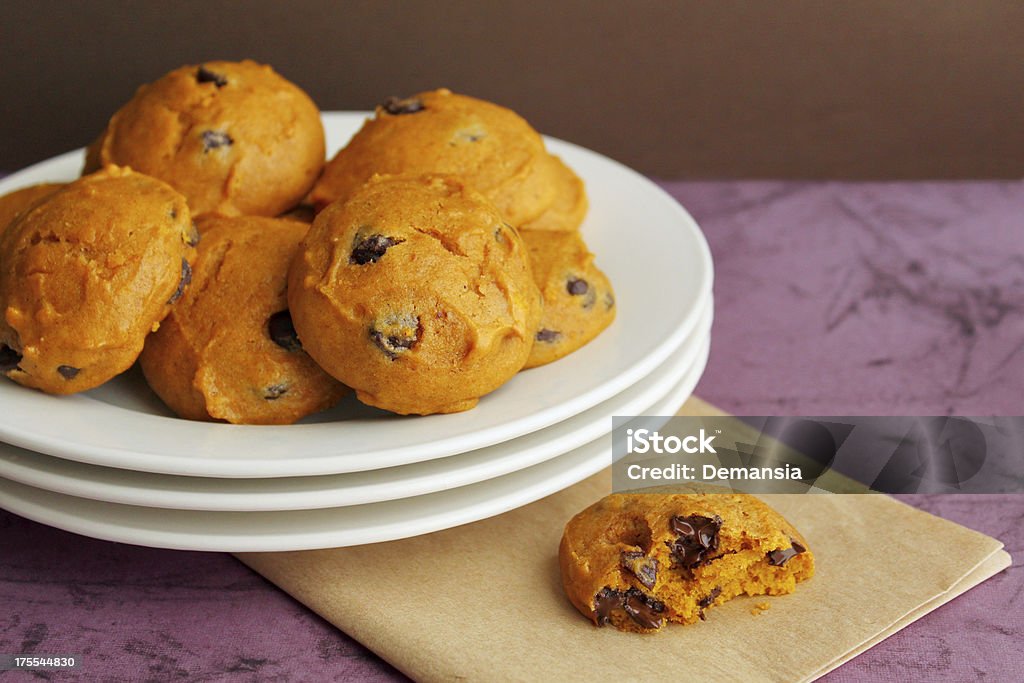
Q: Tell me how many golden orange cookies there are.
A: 8